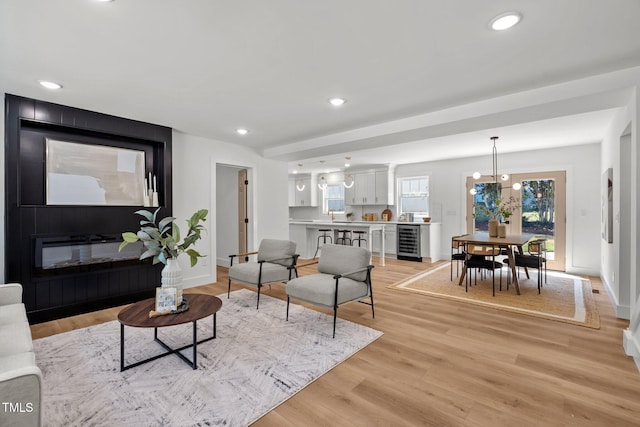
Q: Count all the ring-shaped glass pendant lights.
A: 3